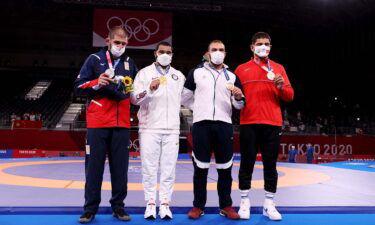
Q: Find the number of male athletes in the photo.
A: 4